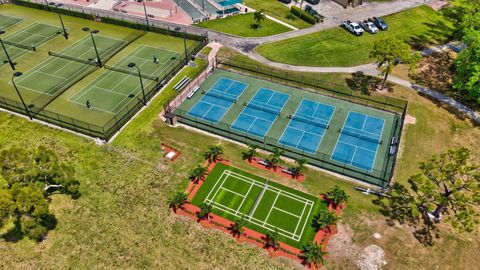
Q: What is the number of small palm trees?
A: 12